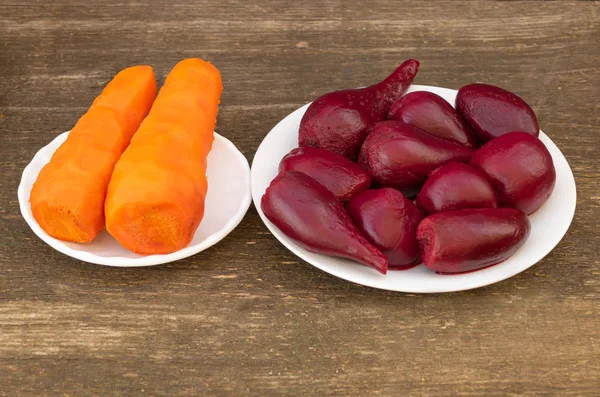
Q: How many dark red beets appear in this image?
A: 10